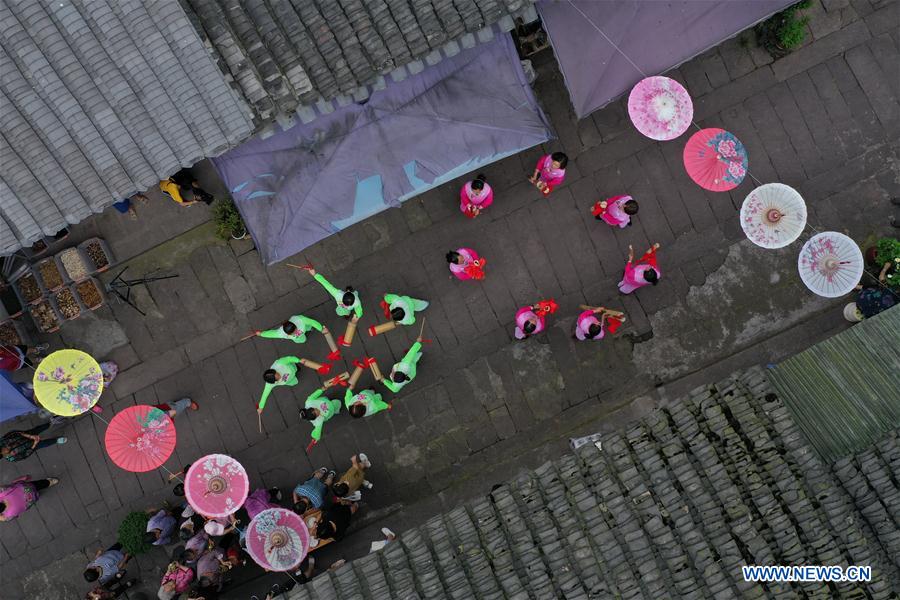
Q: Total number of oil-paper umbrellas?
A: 8